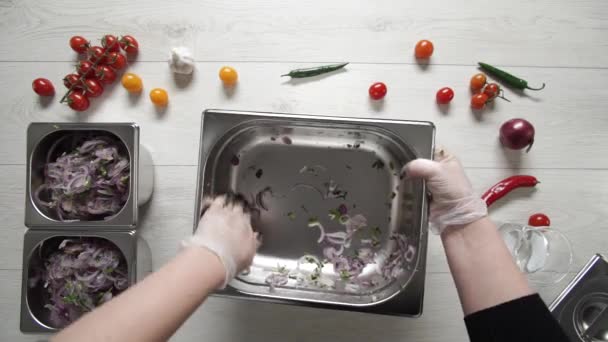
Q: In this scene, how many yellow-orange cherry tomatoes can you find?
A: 3